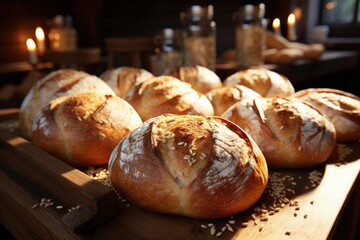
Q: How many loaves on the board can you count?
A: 10